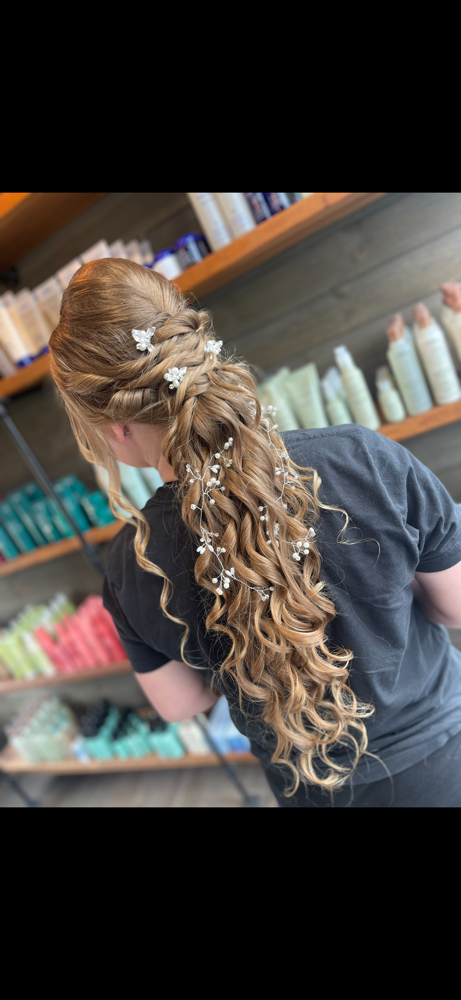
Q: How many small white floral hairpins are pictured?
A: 3